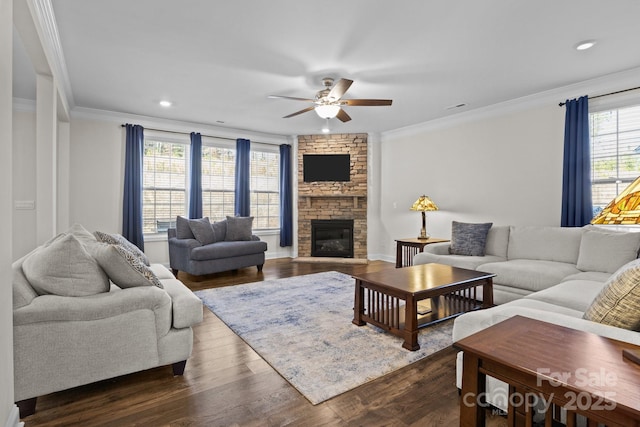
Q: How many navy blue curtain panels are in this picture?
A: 5